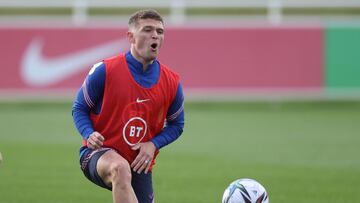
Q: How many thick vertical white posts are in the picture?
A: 3